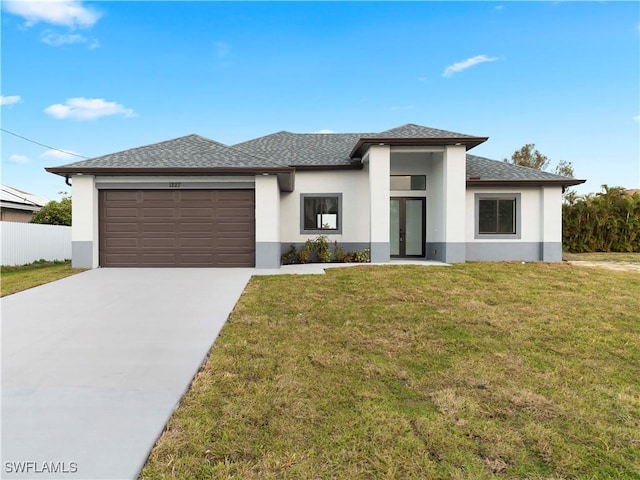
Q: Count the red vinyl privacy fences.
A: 0